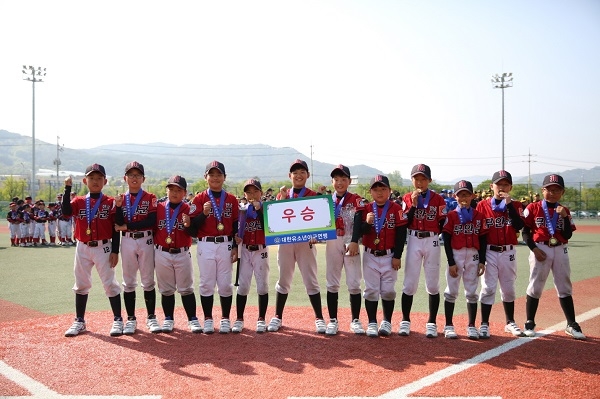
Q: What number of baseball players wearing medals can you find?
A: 12